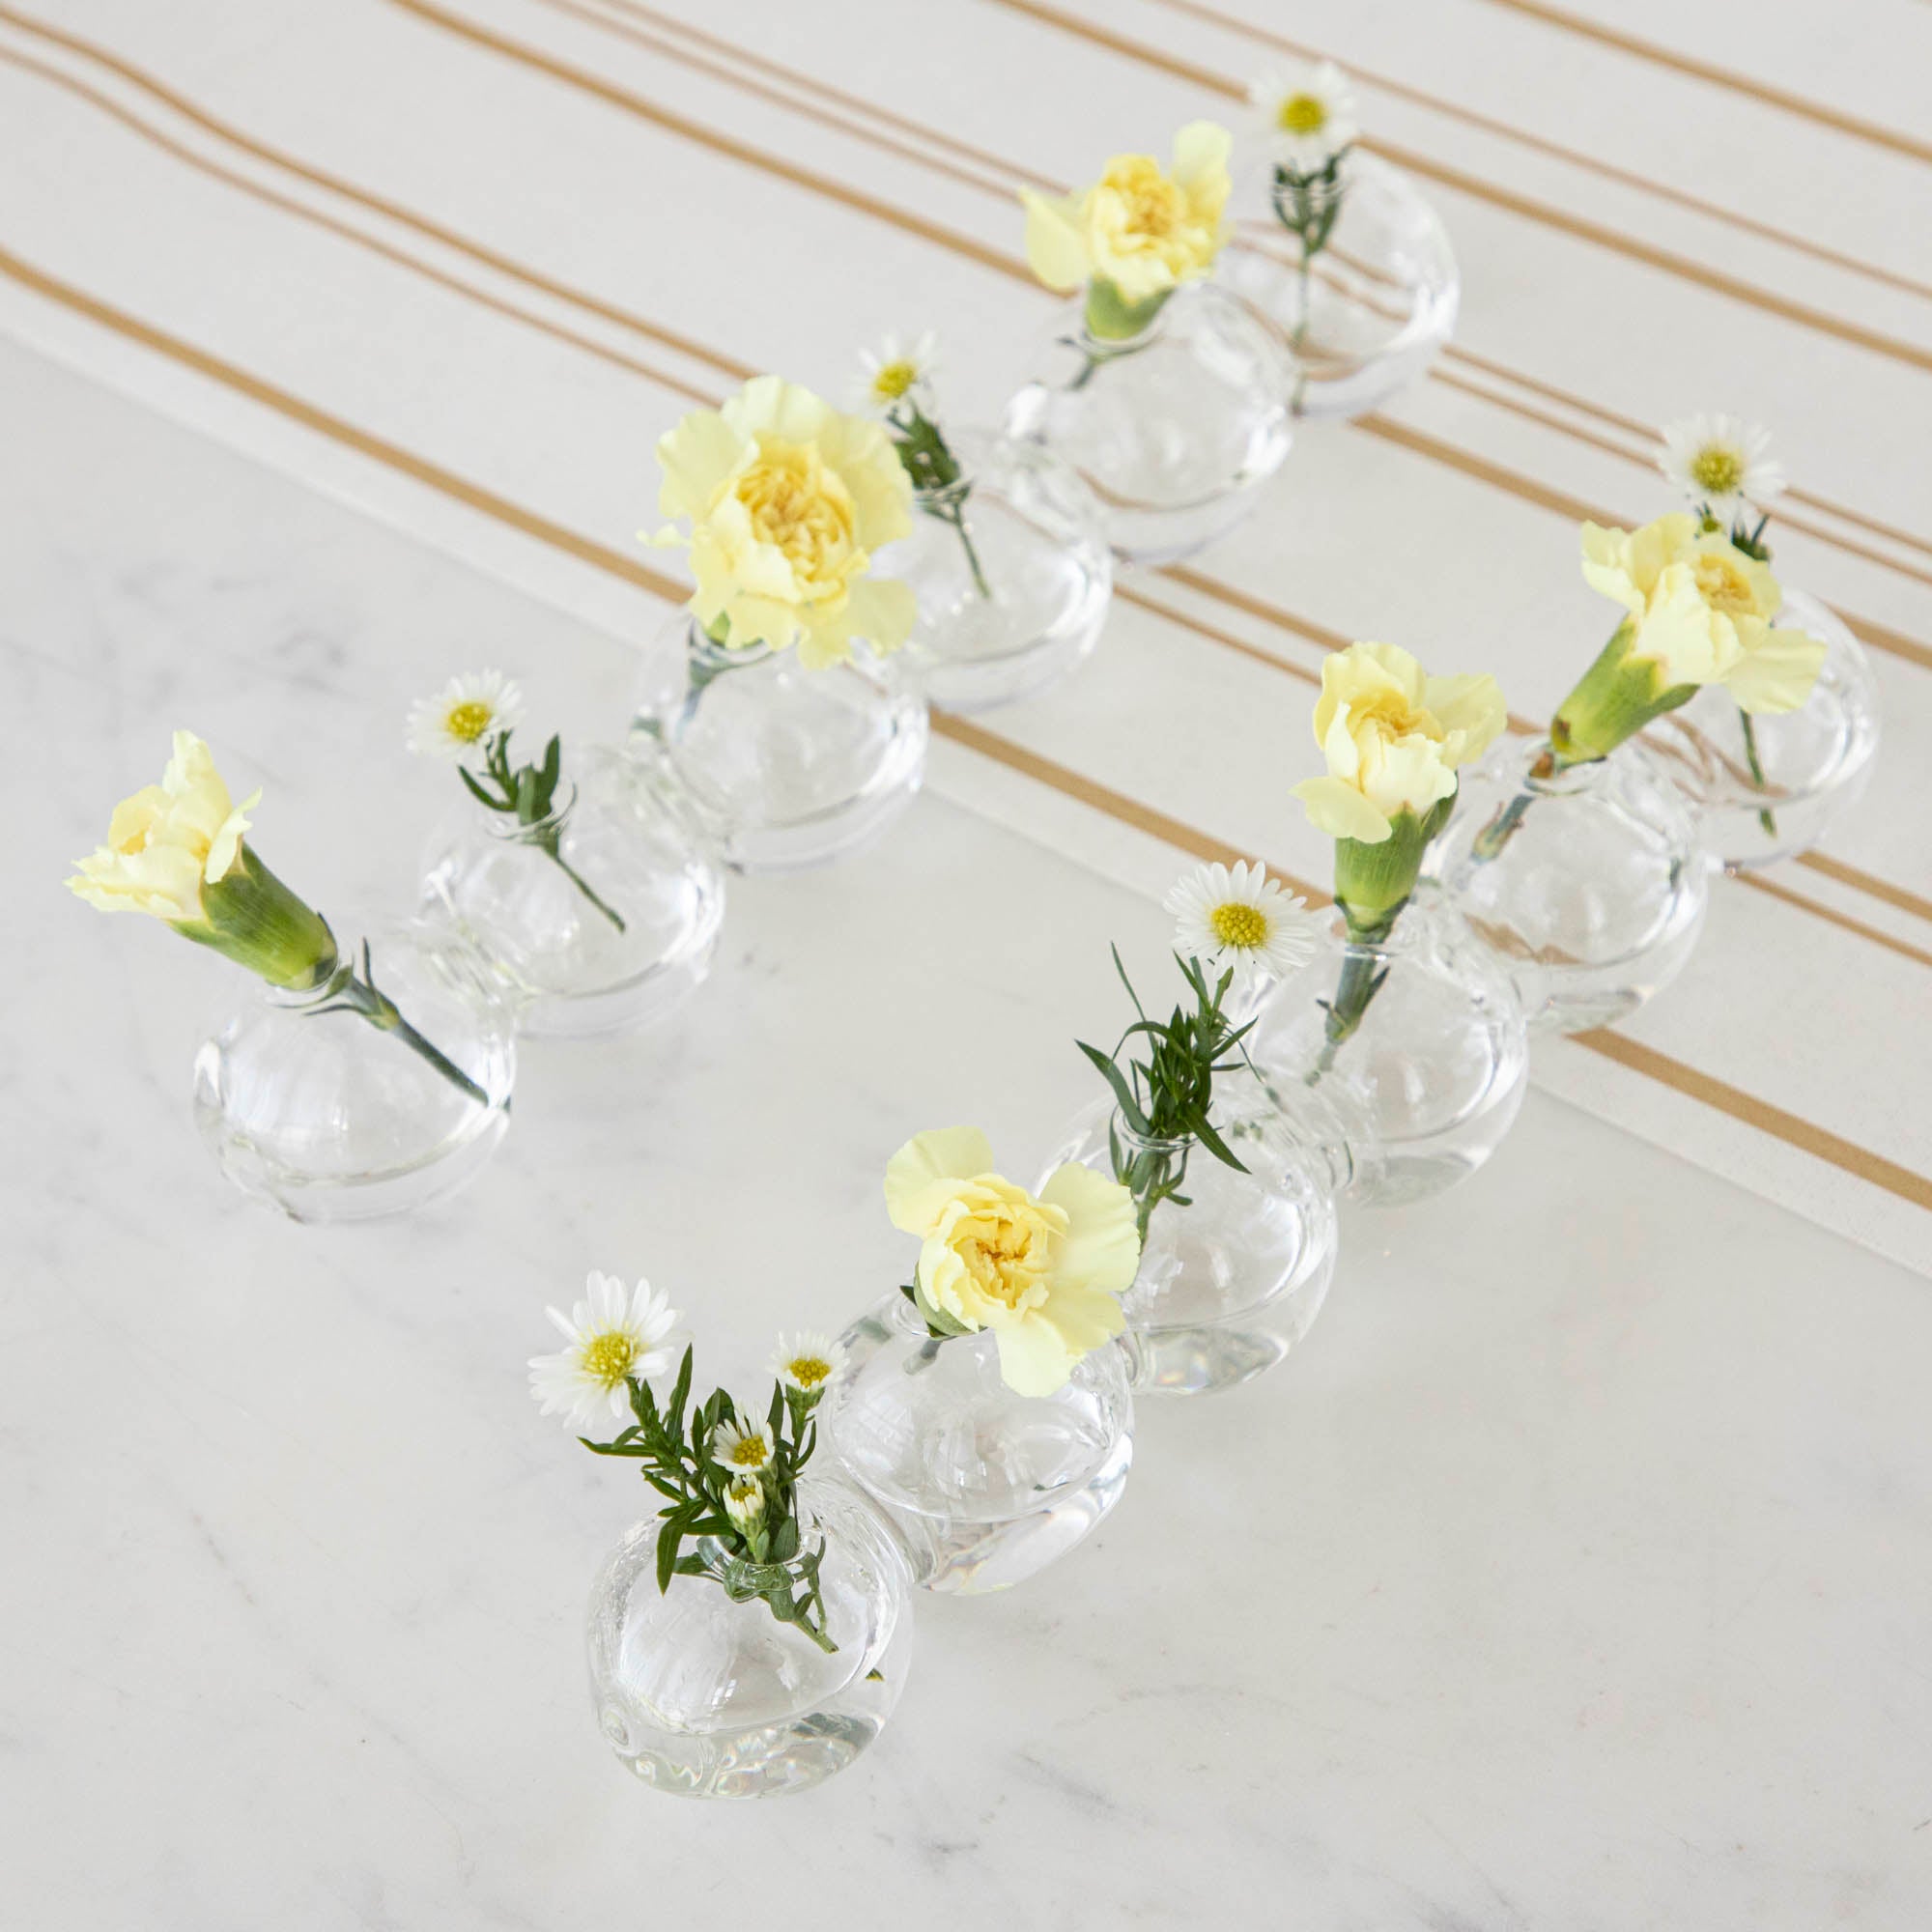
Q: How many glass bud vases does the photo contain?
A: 12